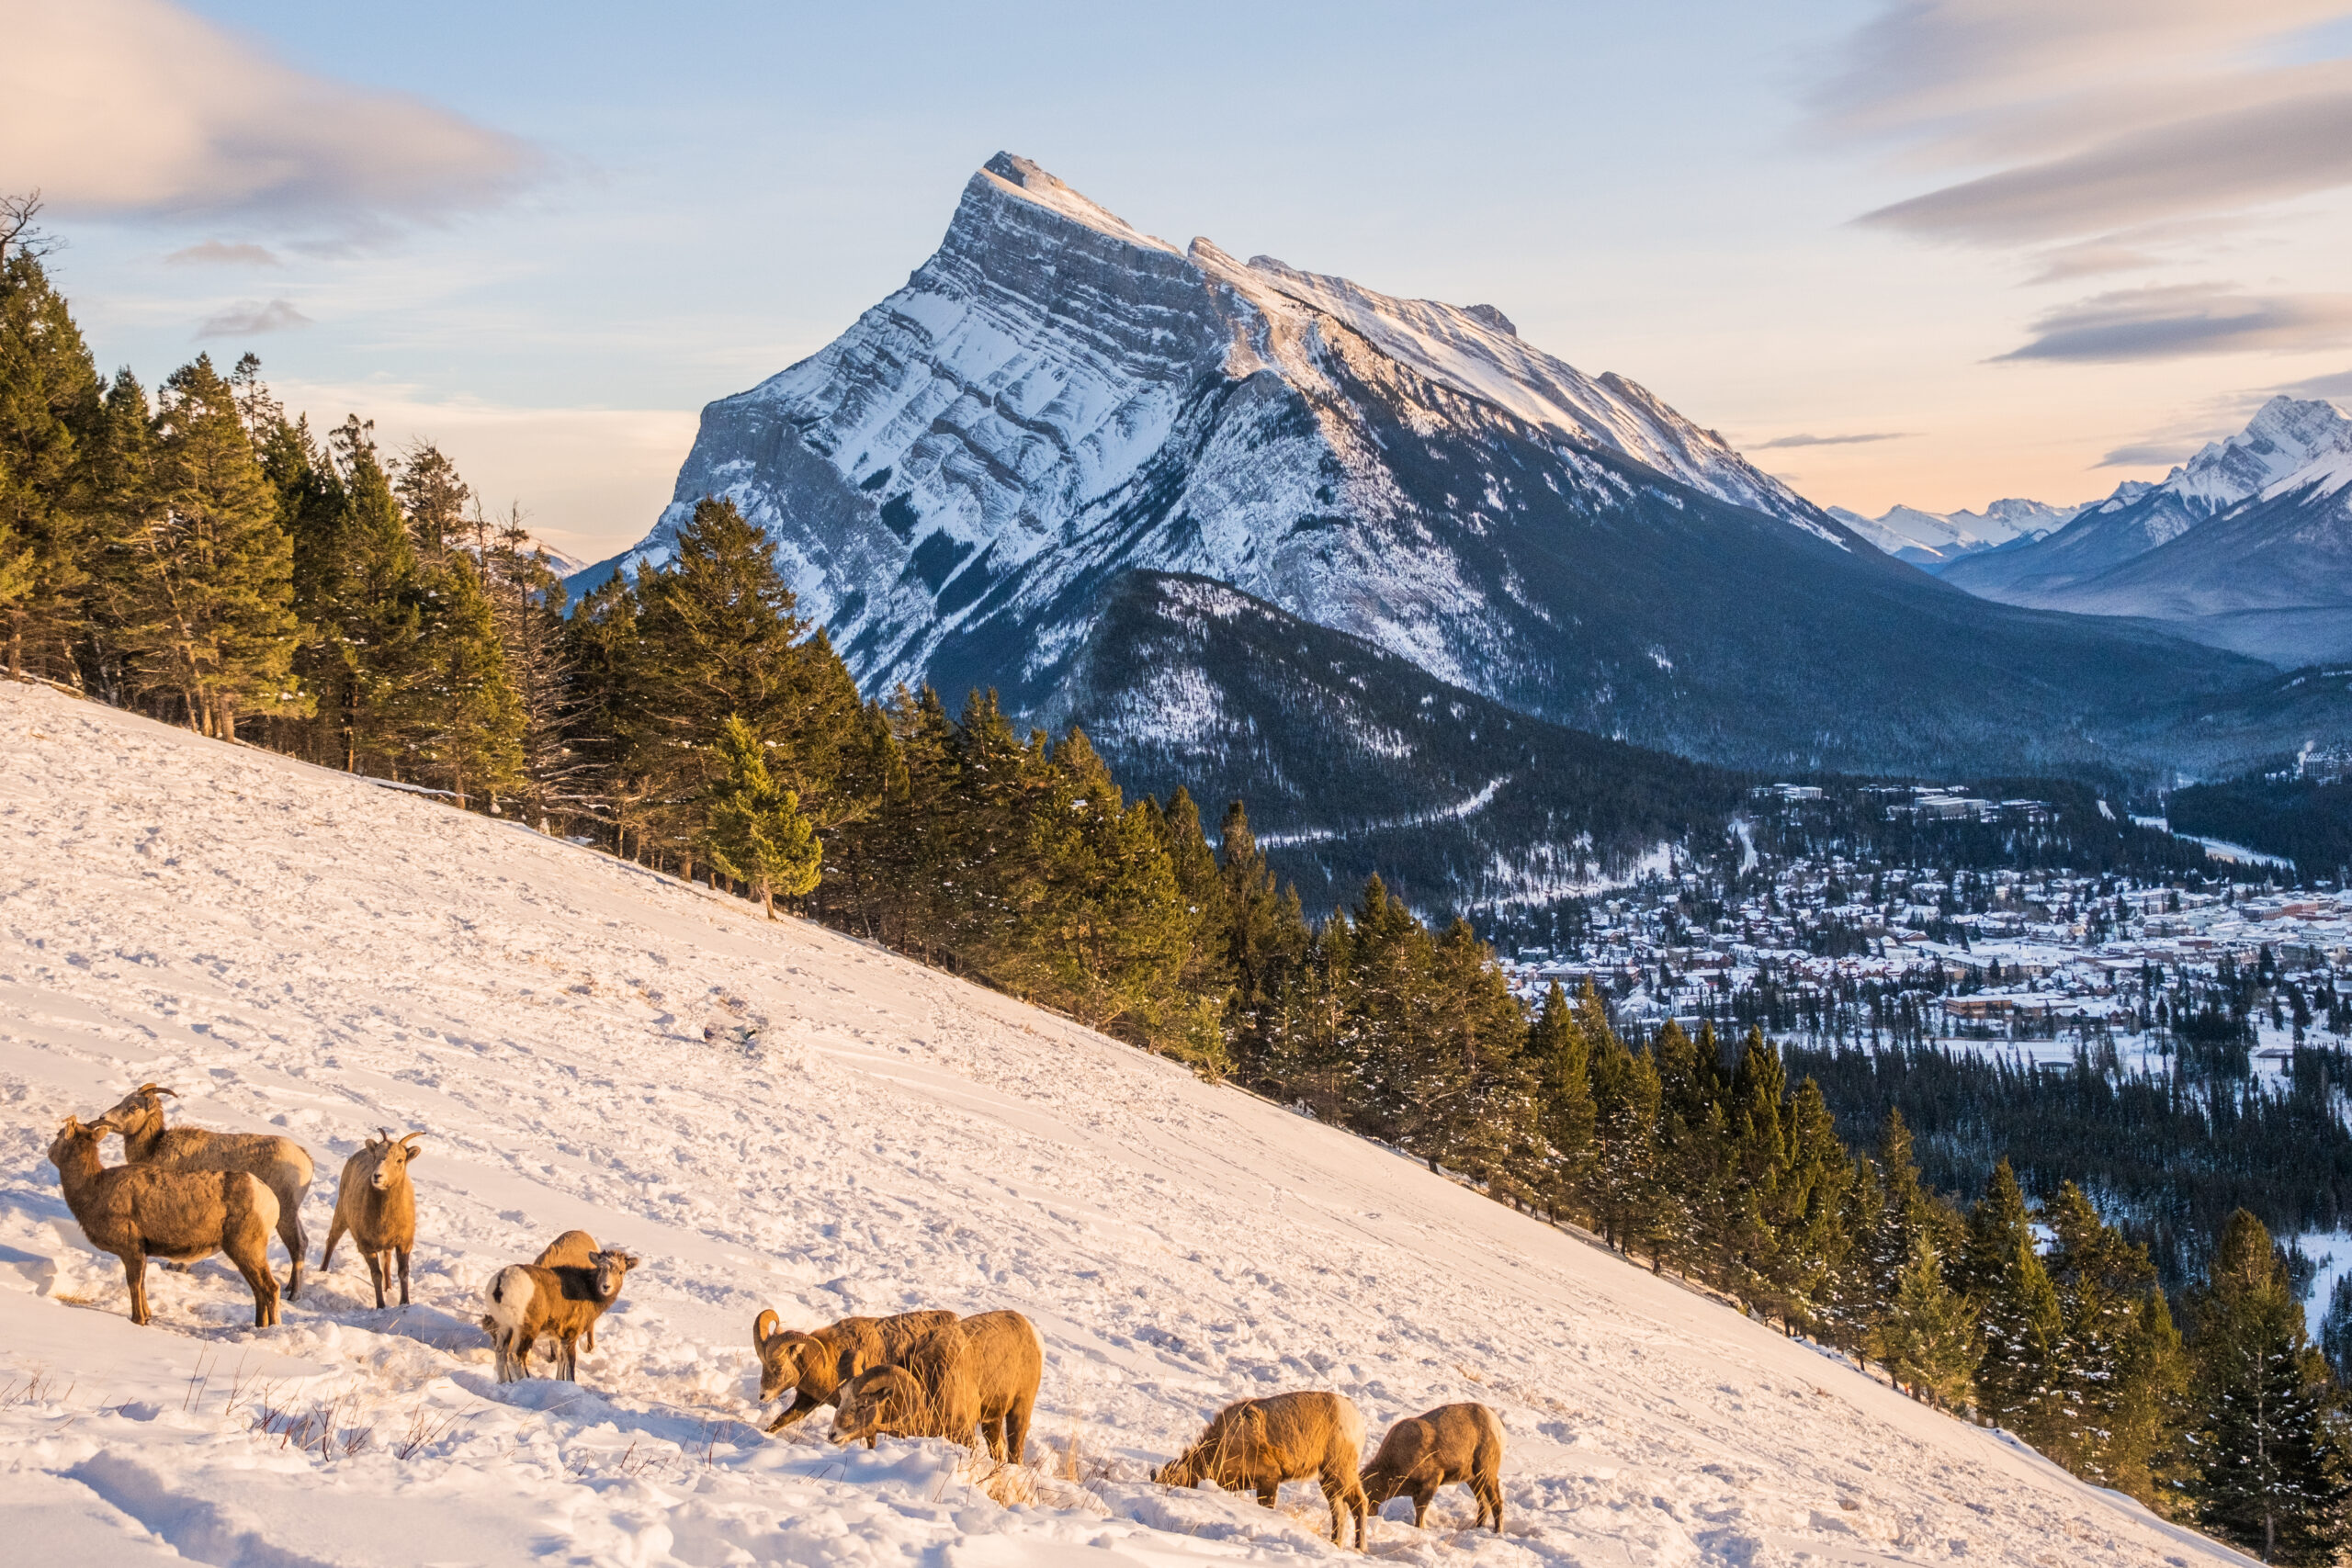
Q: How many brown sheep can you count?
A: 9